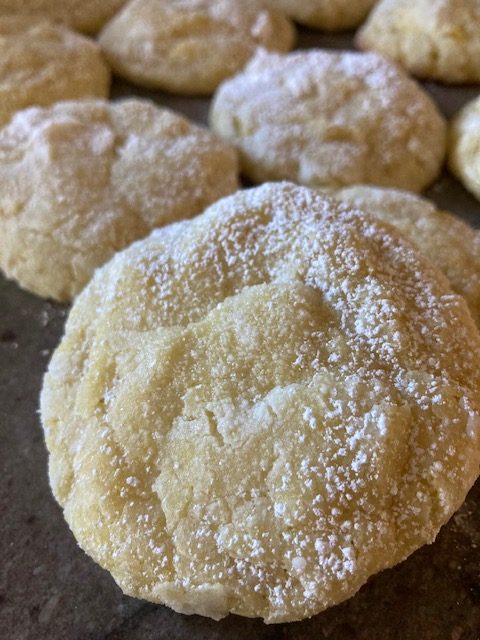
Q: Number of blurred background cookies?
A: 9